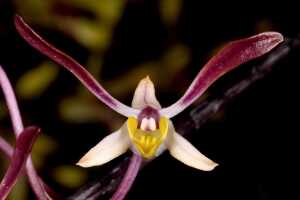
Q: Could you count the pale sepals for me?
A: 3